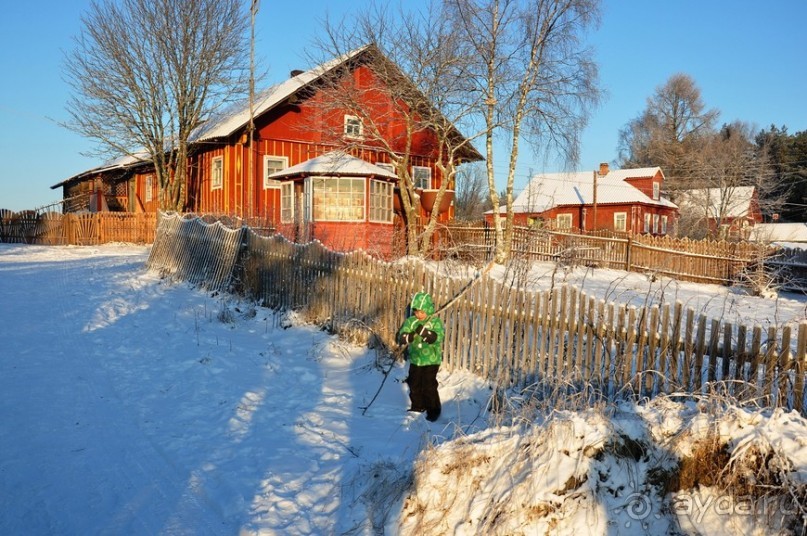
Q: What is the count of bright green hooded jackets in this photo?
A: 1